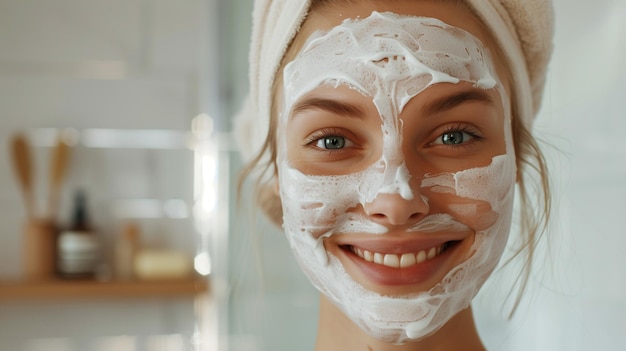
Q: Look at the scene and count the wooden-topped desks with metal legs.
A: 0